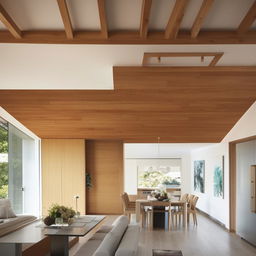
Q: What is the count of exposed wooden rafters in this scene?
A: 7